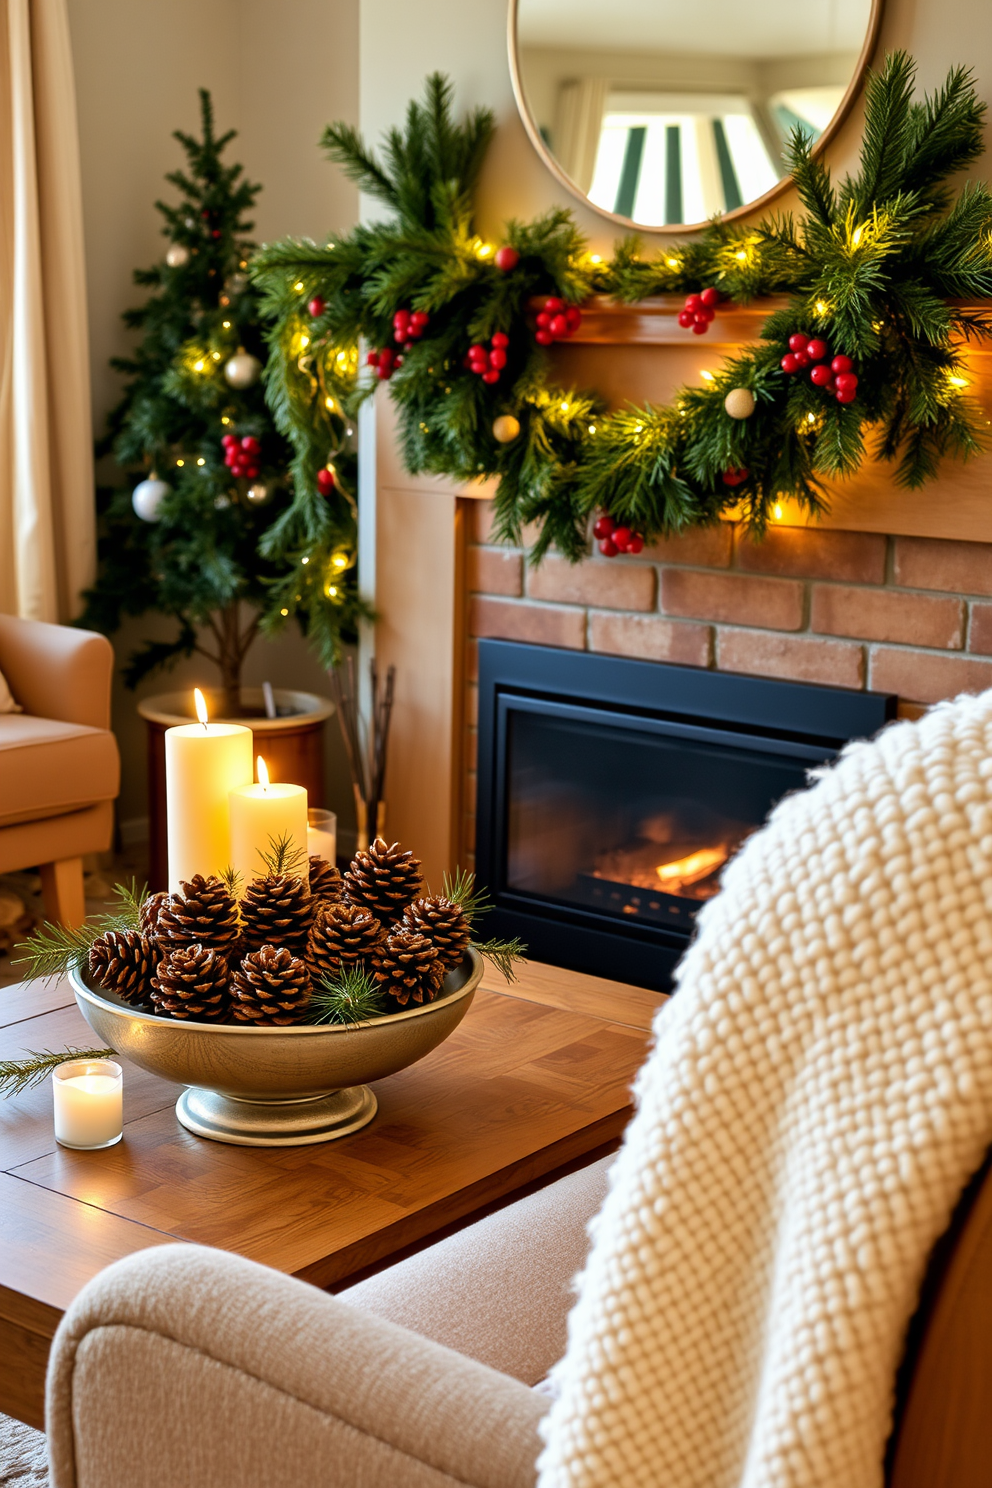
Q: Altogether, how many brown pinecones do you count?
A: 11